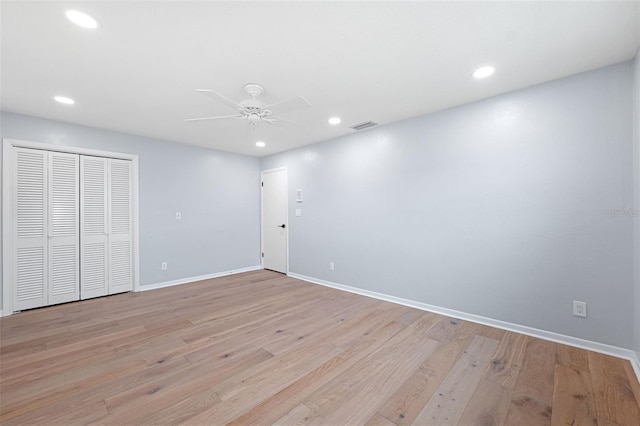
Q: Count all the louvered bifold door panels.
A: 4